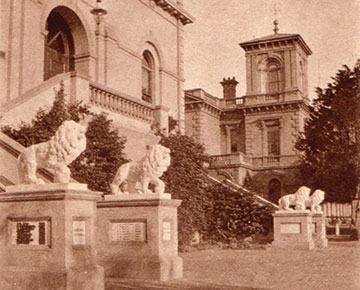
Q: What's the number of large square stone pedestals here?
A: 4